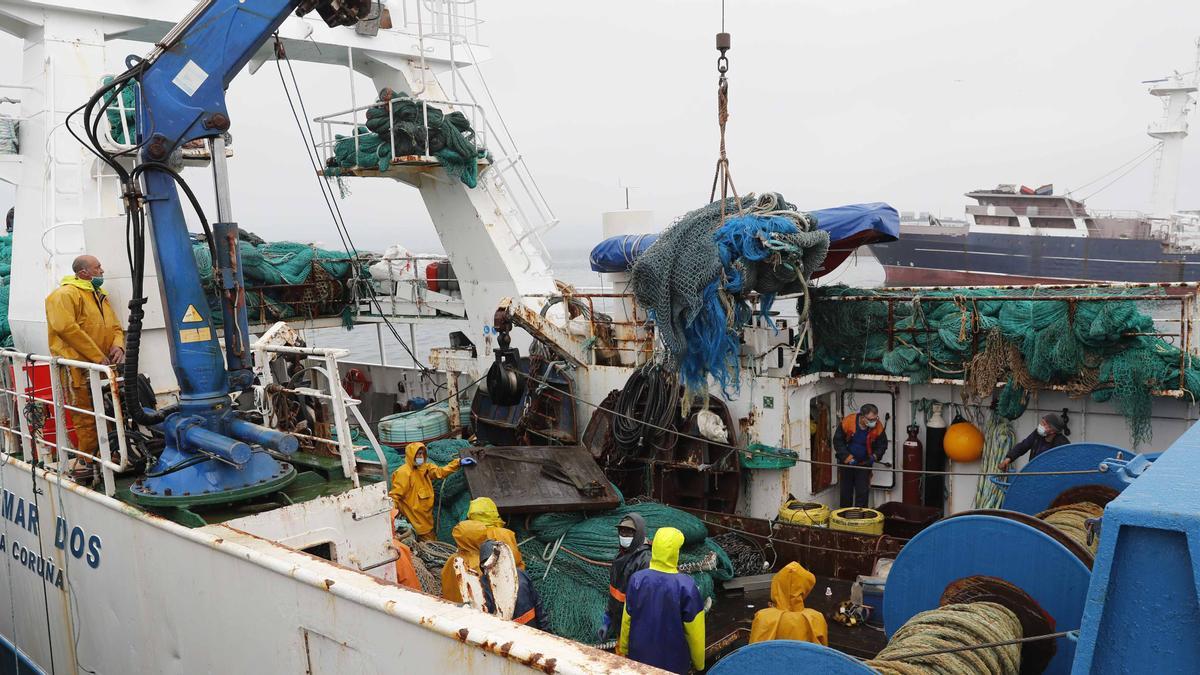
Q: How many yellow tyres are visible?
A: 2